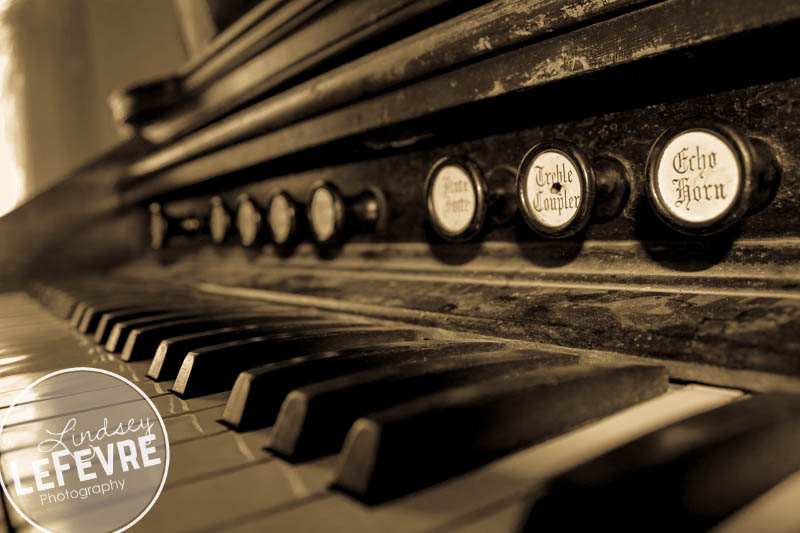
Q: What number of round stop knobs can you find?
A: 8